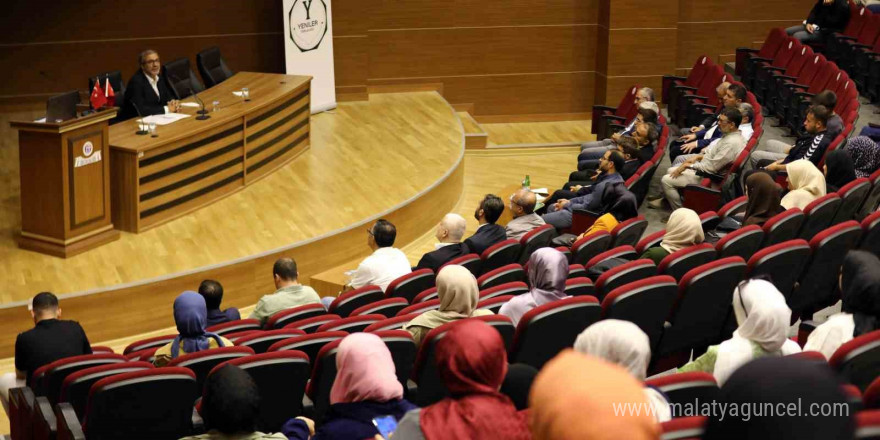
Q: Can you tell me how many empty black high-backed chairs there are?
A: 3